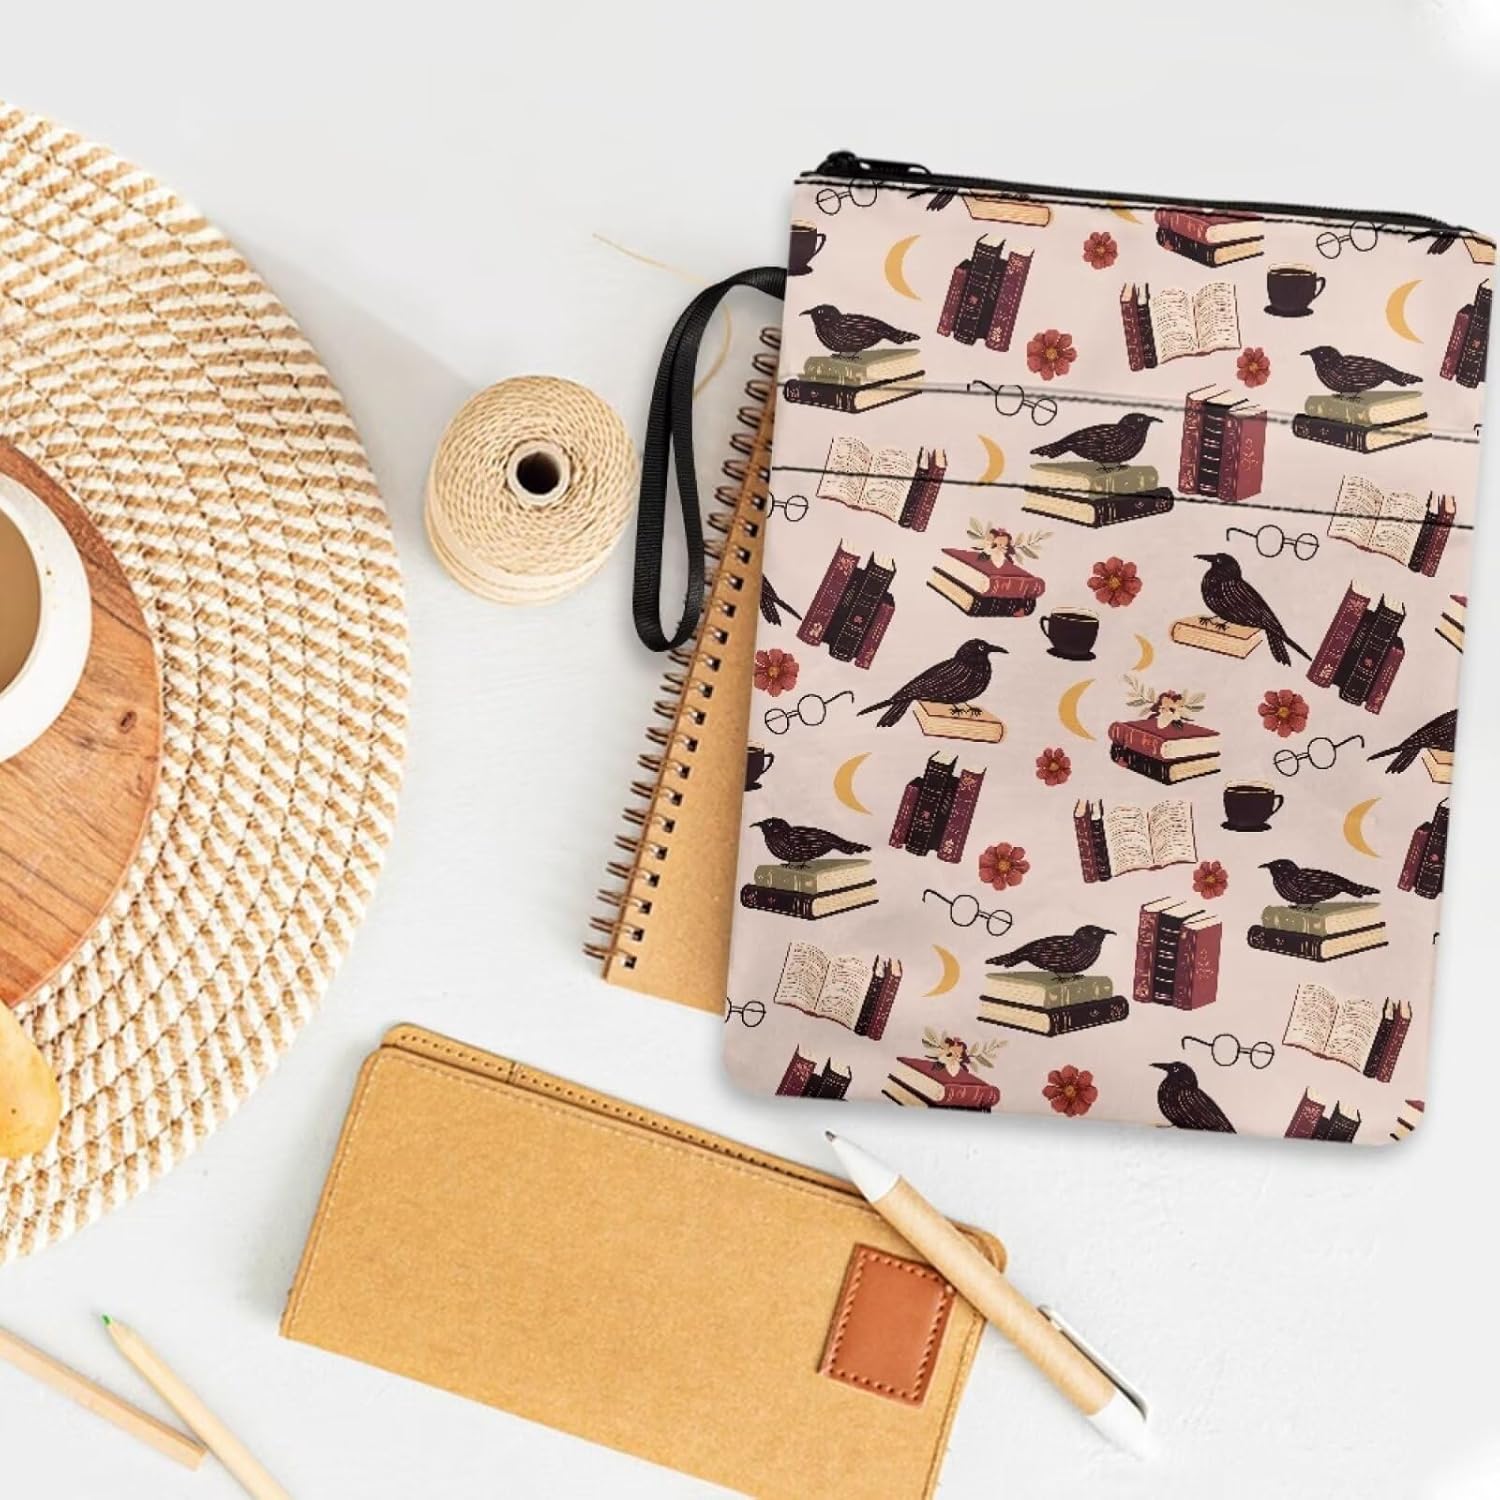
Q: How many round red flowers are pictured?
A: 10